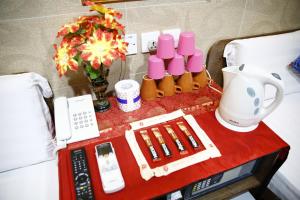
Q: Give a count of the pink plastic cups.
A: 5